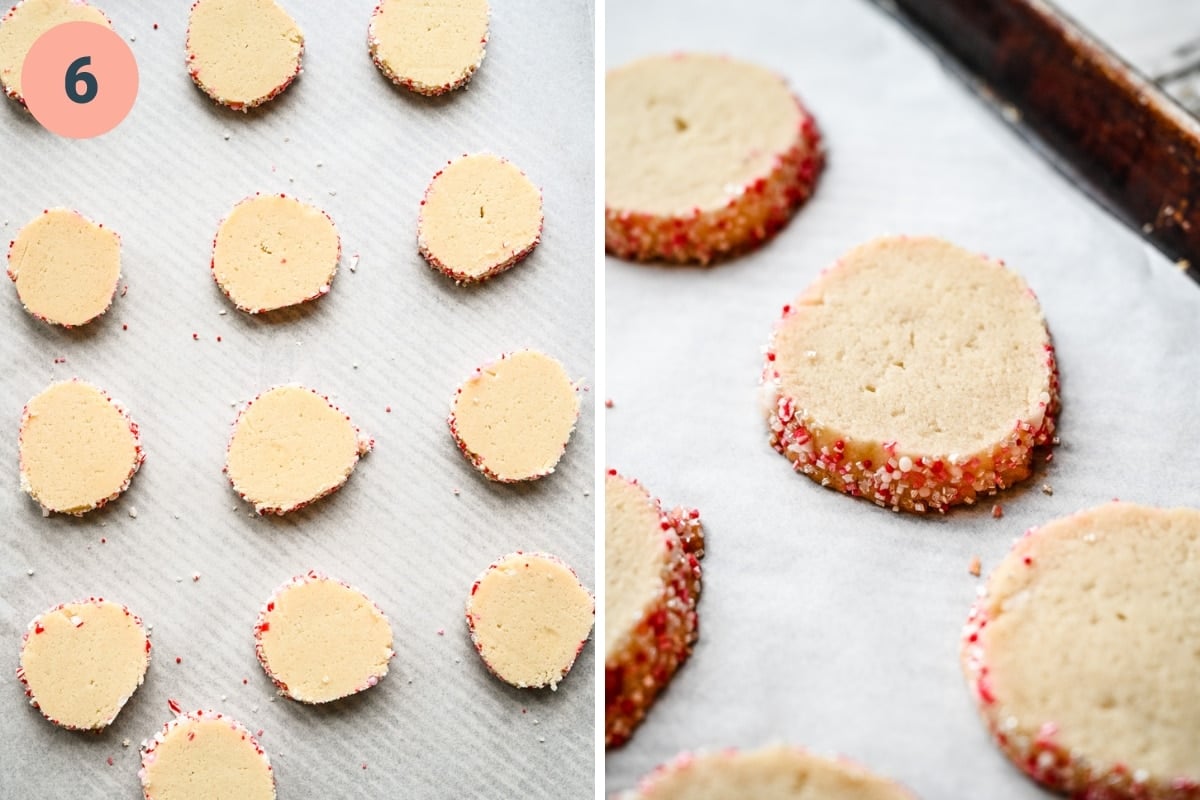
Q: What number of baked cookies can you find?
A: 5